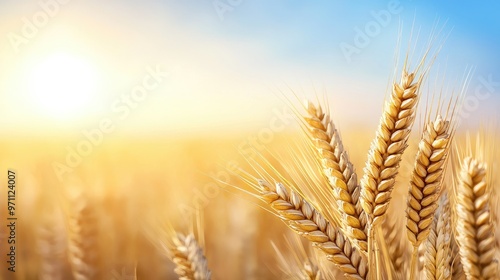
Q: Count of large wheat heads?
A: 5